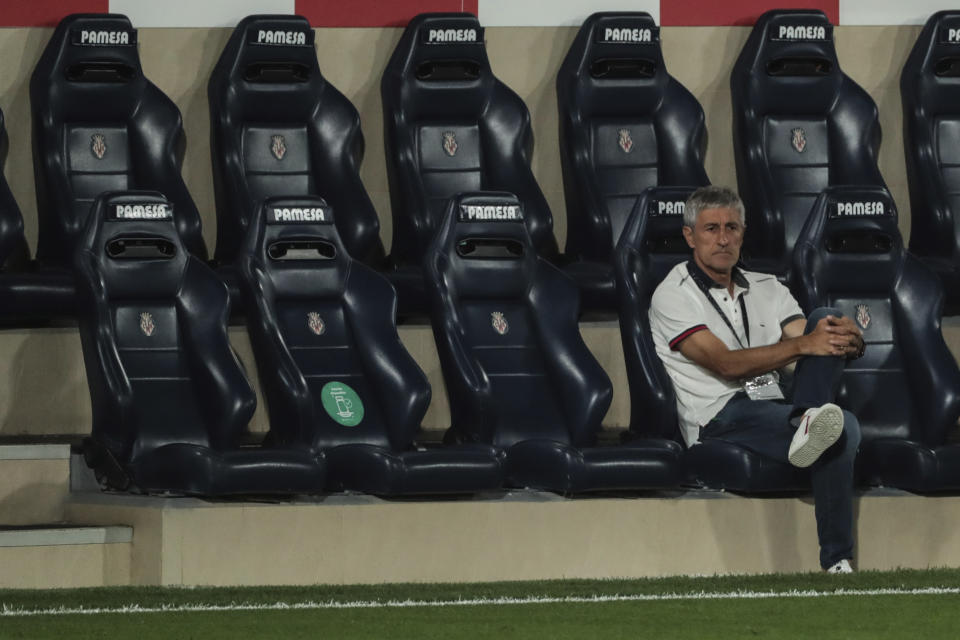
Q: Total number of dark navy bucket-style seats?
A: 12